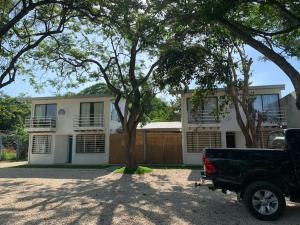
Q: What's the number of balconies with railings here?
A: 4